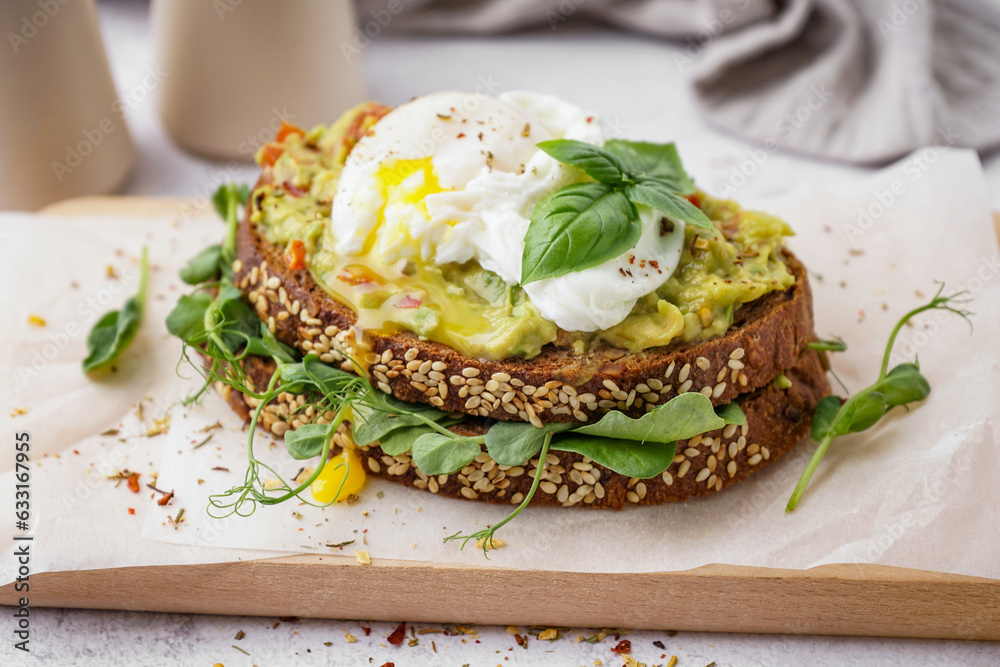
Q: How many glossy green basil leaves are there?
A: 4